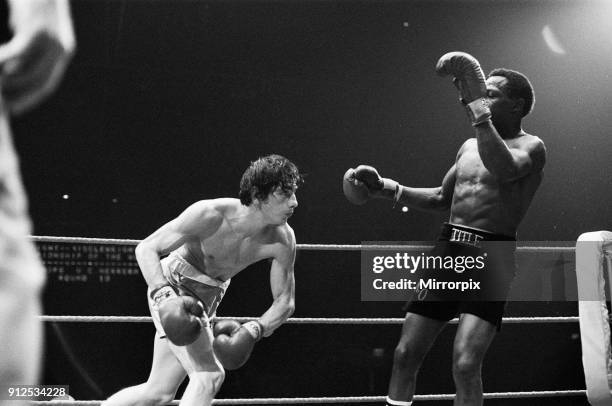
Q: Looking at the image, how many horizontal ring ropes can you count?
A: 3